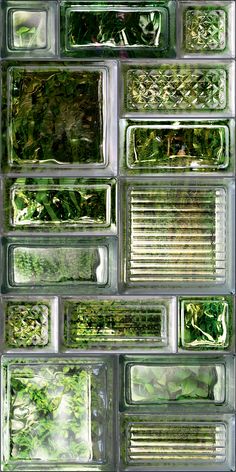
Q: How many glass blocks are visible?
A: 15